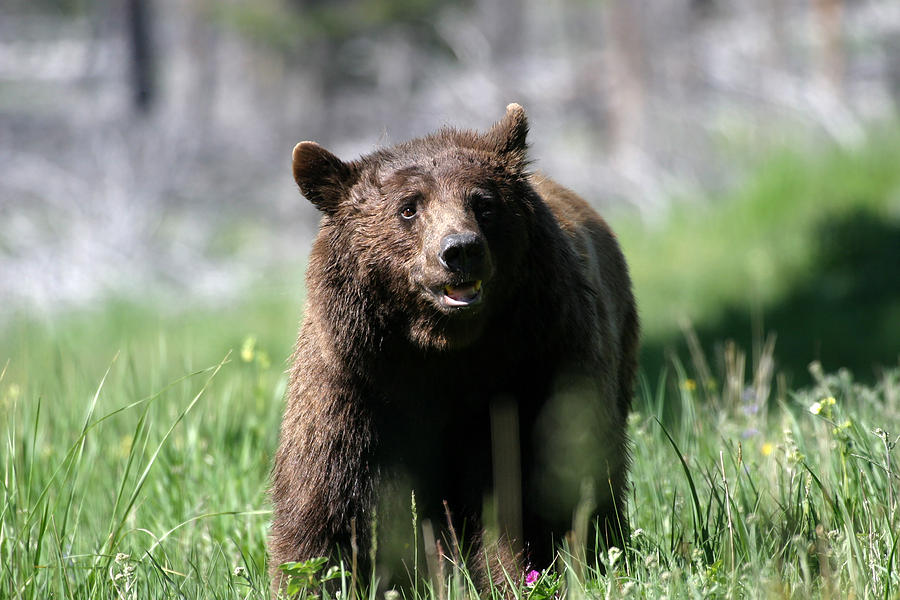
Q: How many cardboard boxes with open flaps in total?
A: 0